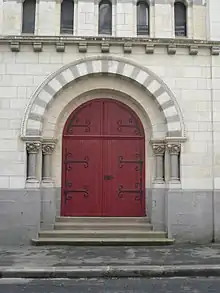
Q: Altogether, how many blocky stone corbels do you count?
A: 10